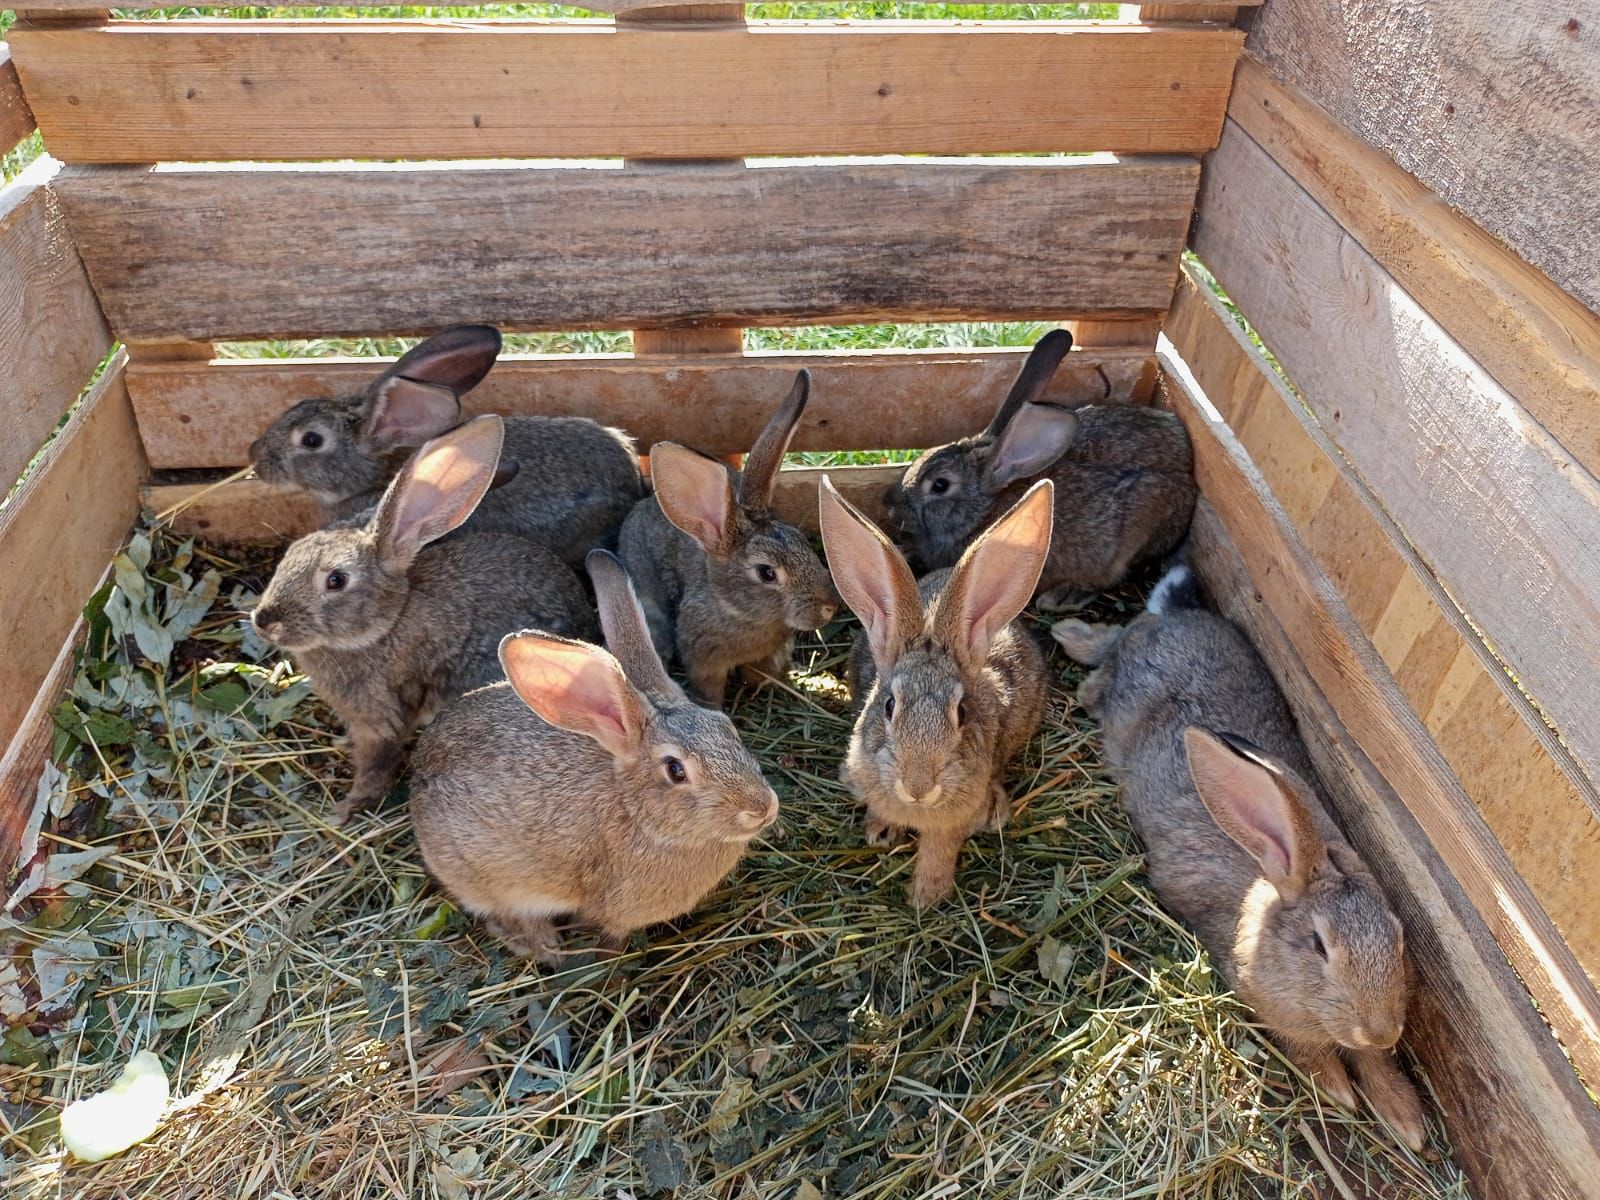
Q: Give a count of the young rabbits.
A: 7